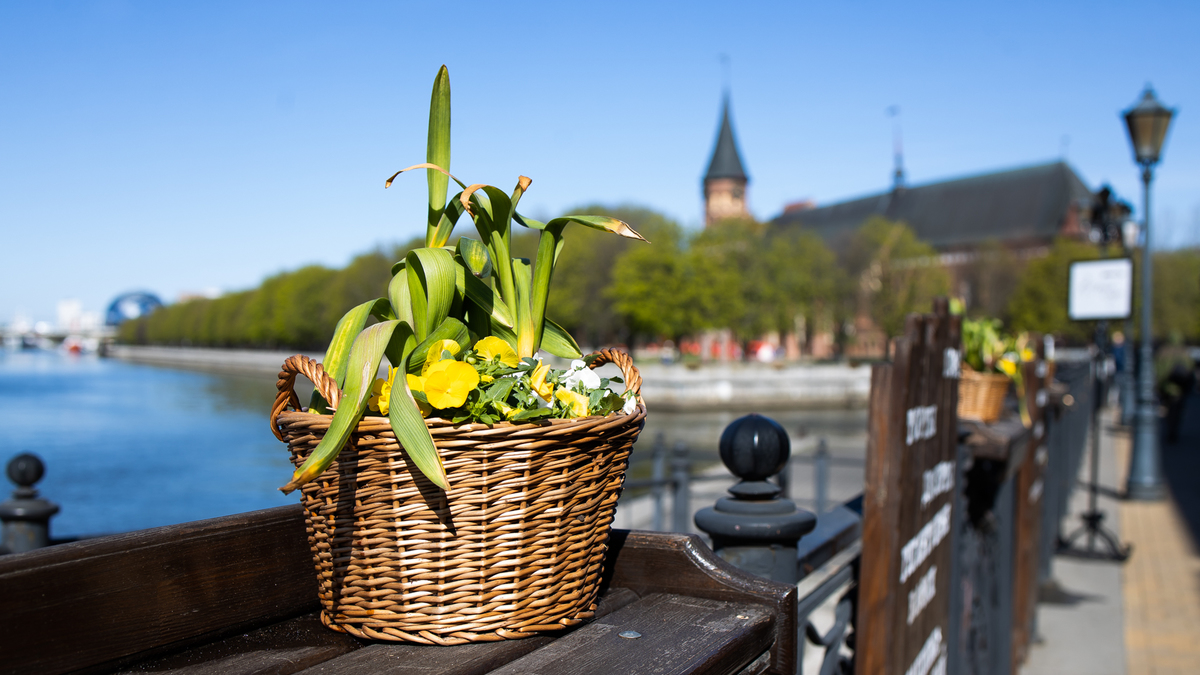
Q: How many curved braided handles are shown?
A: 2